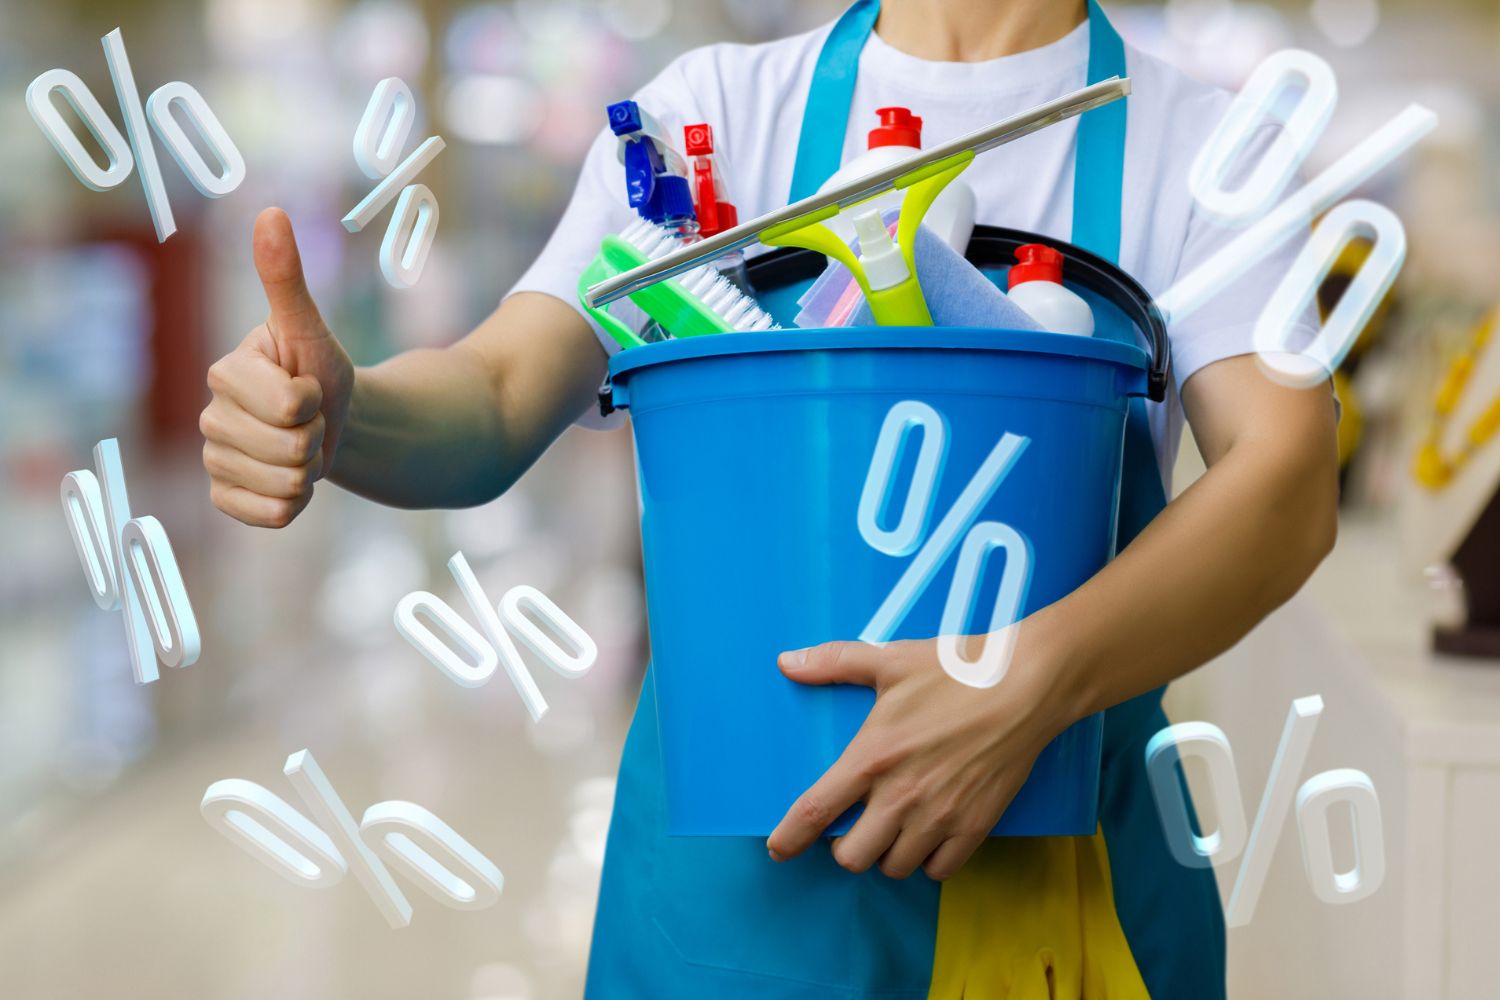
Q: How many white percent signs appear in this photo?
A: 8